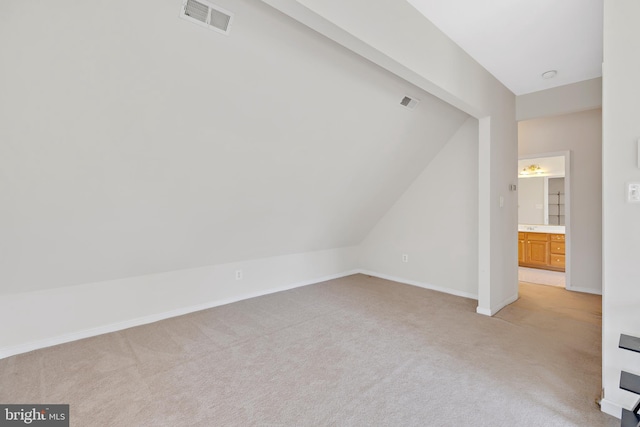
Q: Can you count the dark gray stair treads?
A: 3